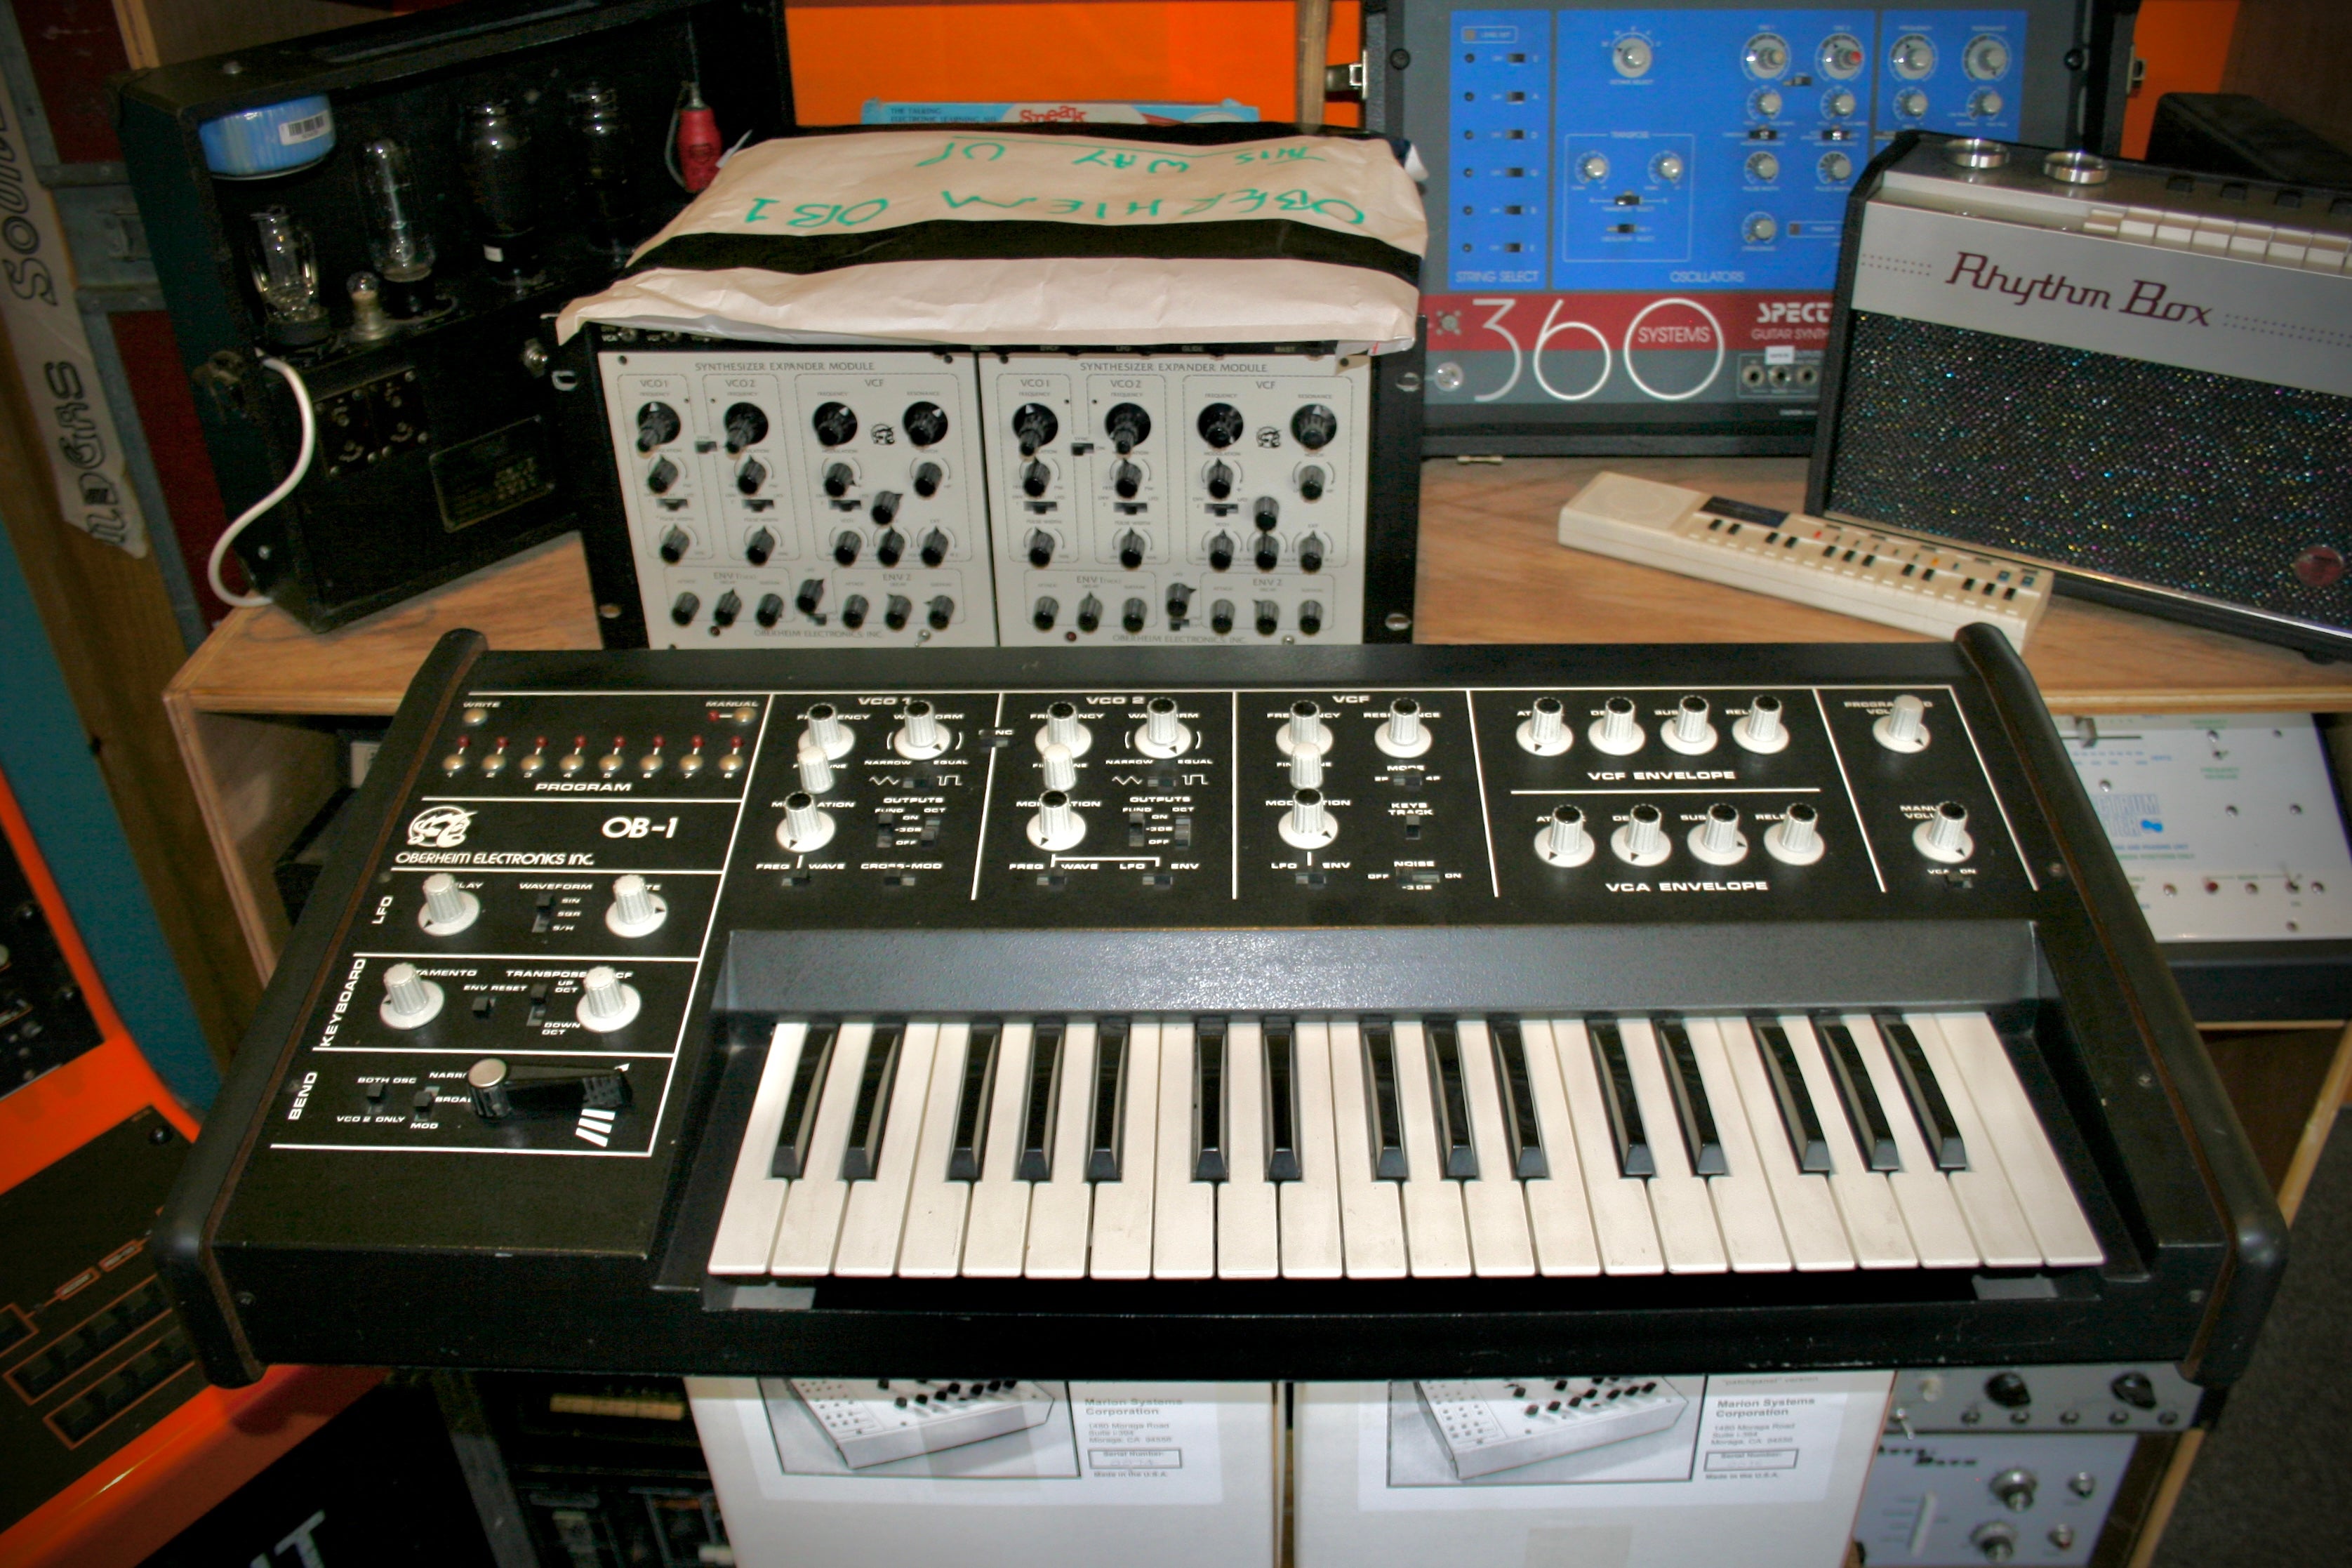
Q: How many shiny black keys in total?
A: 15